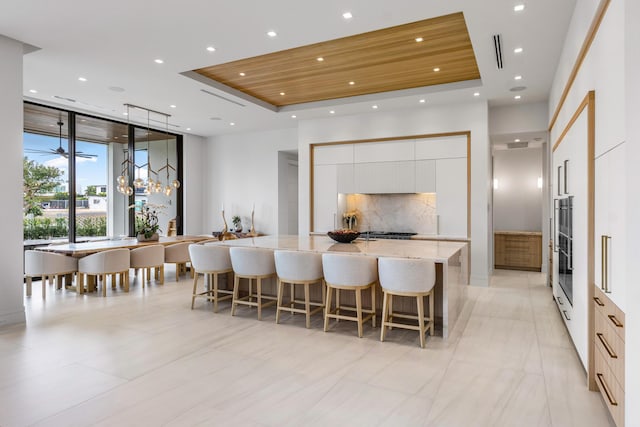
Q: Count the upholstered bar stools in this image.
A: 5